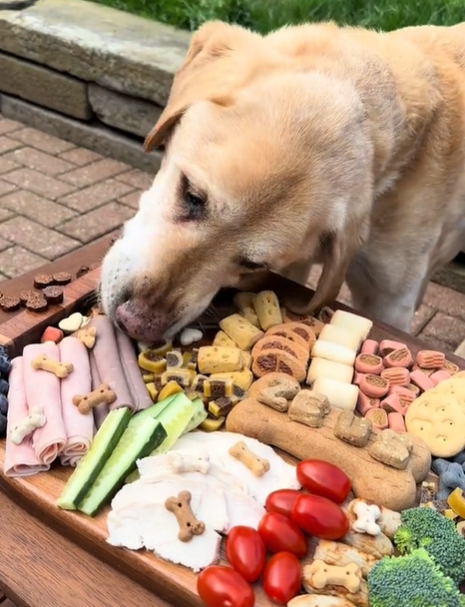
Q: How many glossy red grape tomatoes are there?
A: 7